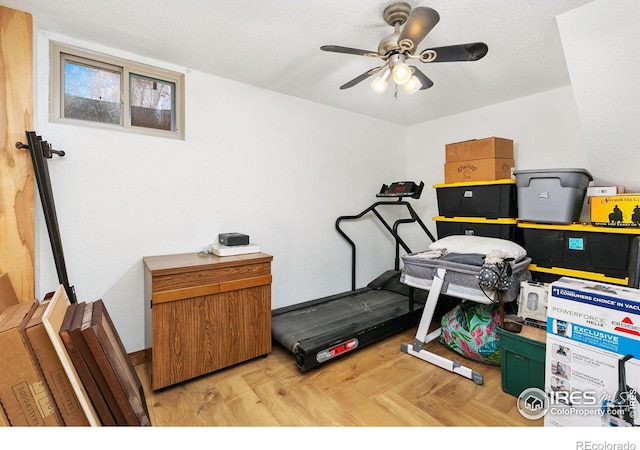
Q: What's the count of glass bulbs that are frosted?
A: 3